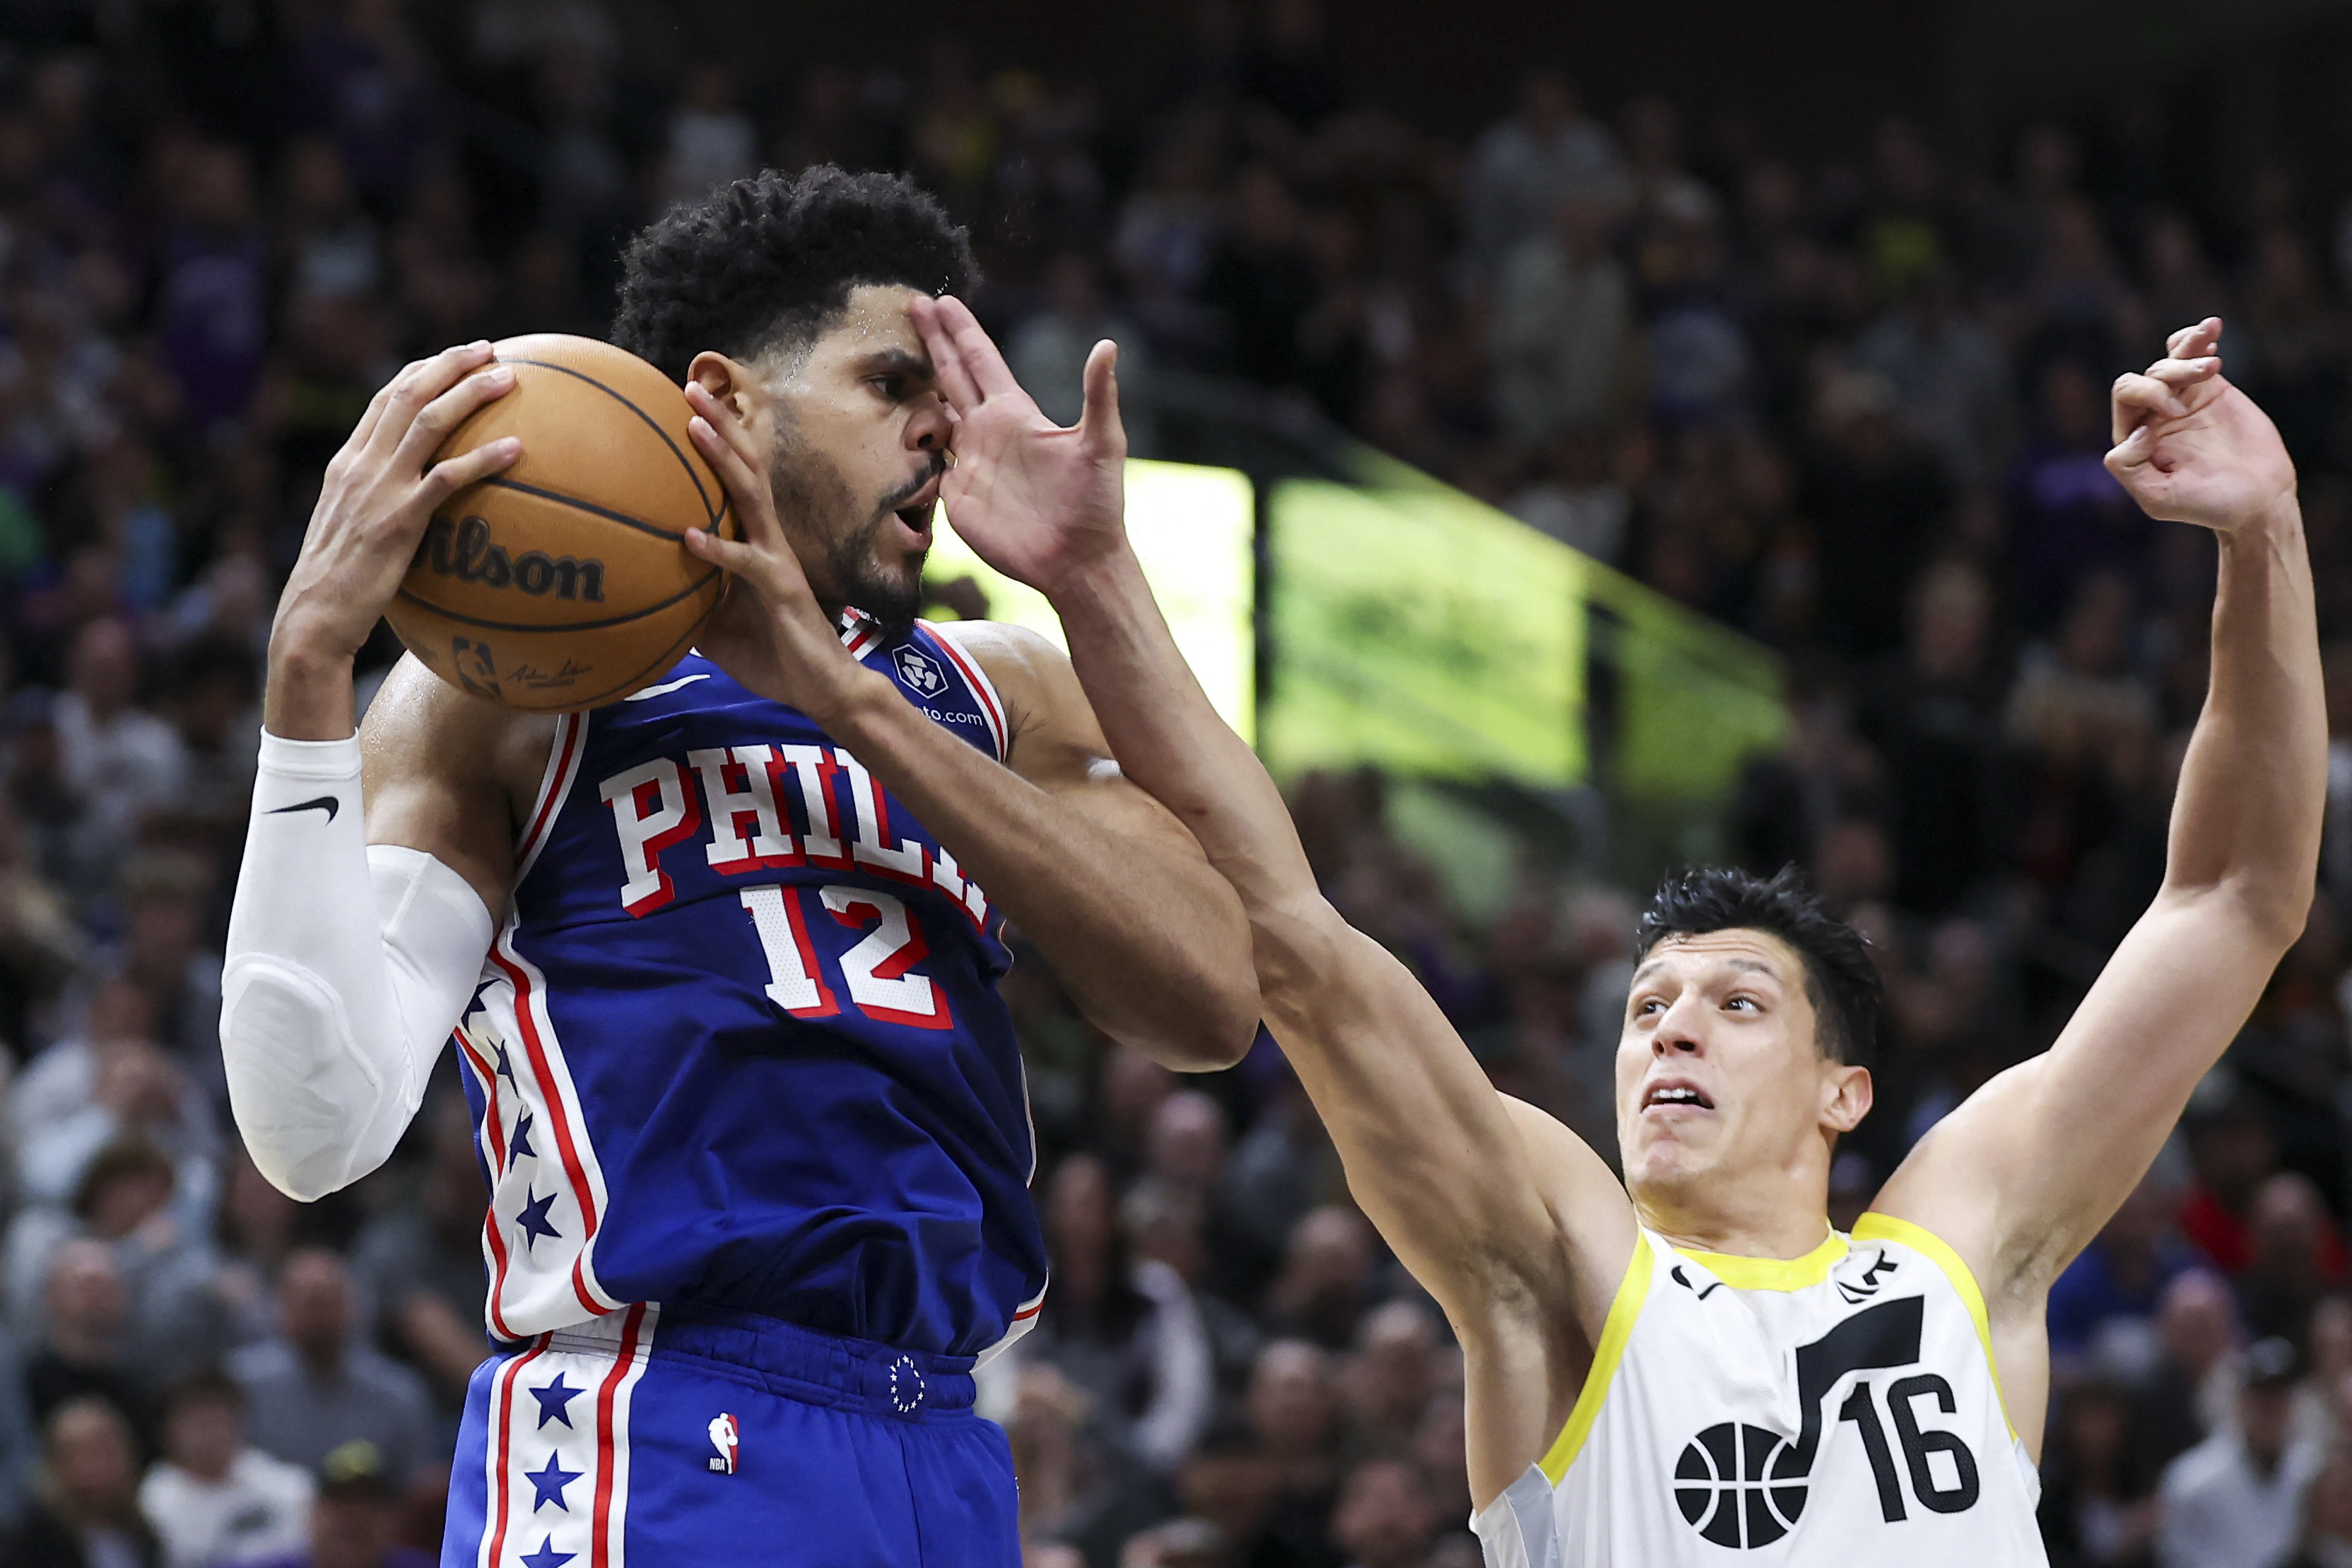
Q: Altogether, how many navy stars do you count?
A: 7